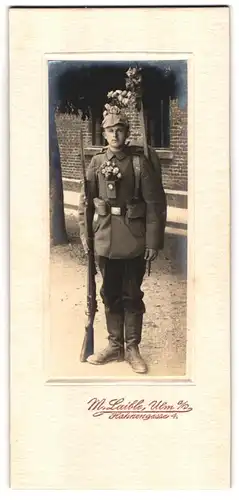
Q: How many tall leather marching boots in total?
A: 2